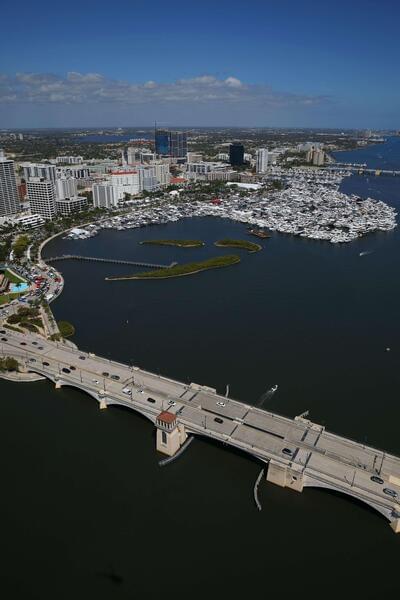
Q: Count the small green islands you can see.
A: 3